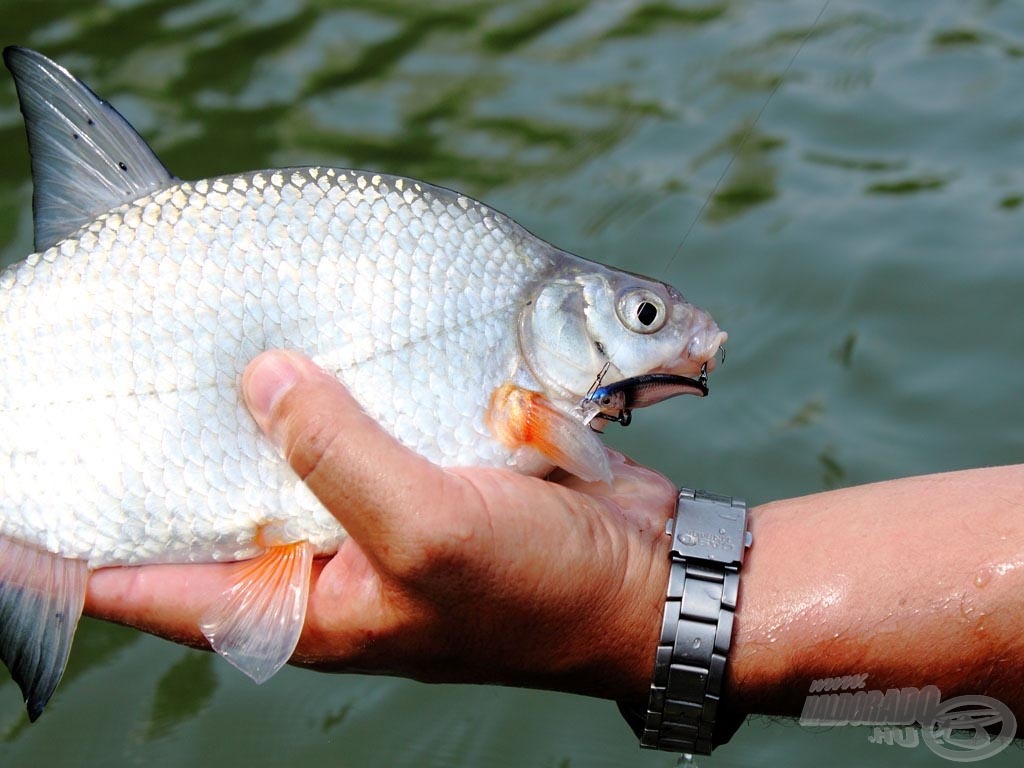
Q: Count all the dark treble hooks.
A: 2